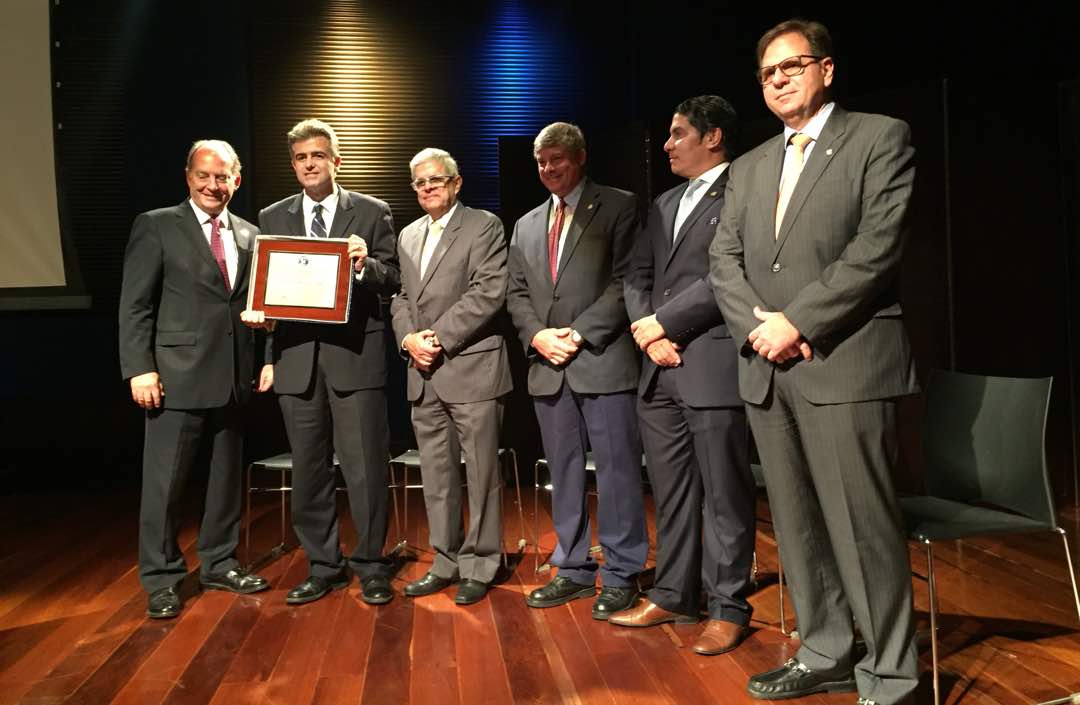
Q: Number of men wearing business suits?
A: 6